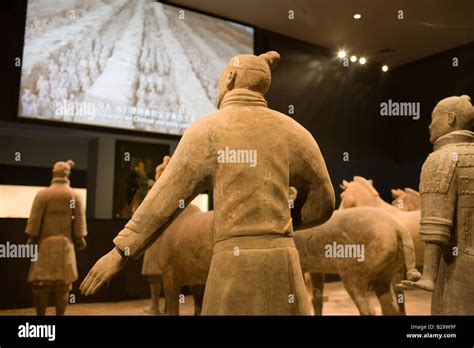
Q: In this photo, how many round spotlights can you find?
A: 5